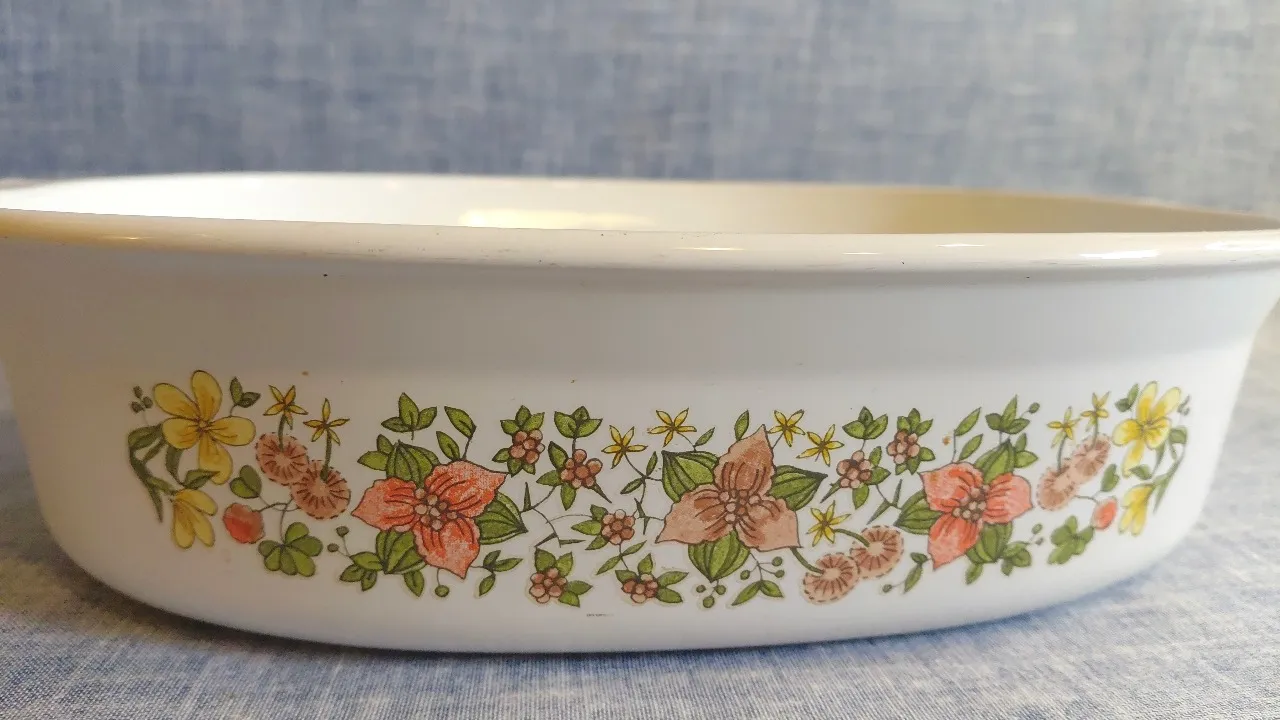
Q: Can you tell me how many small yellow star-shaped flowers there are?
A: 9